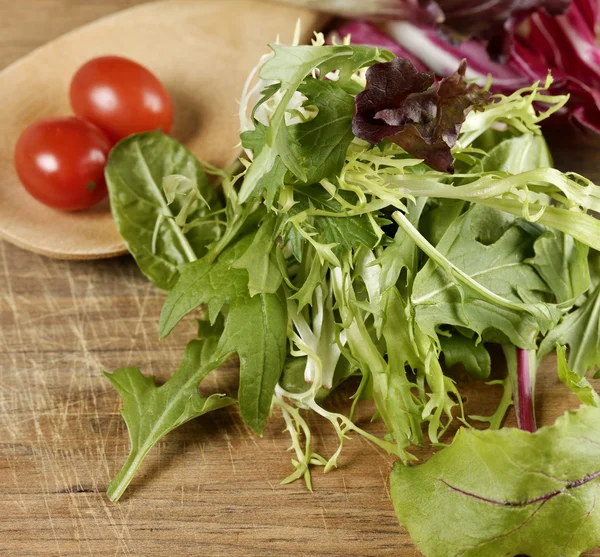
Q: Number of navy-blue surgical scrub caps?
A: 0